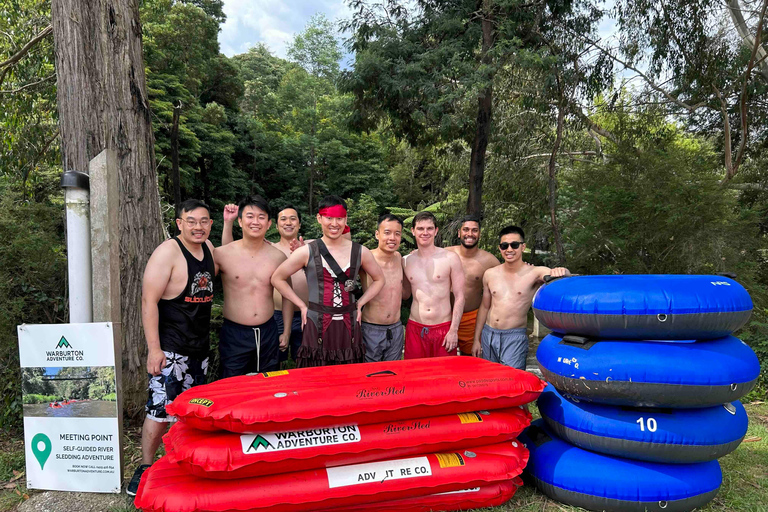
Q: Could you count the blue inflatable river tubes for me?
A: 4